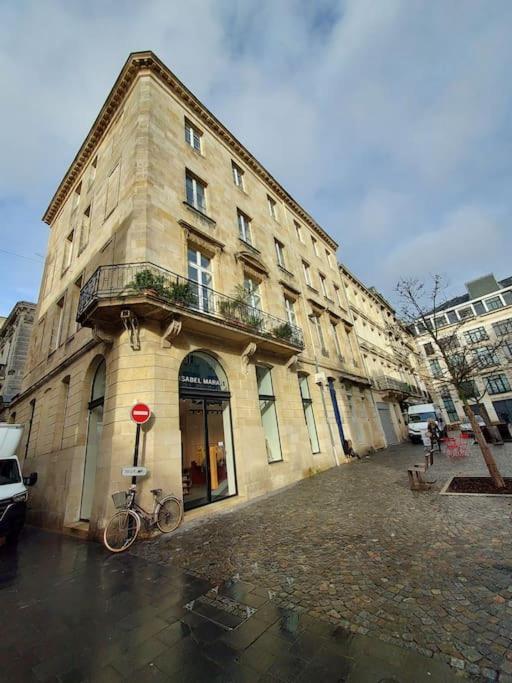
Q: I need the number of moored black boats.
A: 0